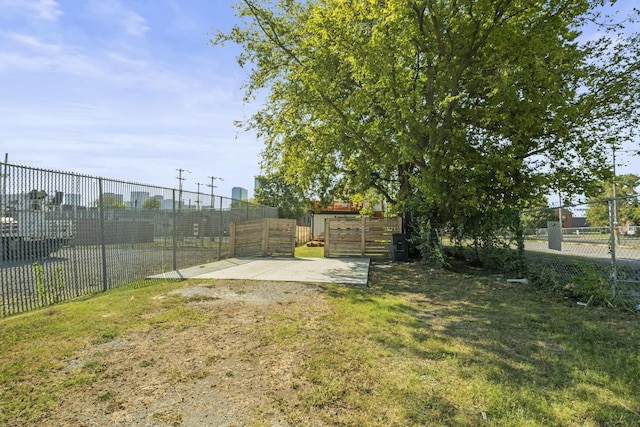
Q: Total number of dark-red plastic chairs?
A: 0